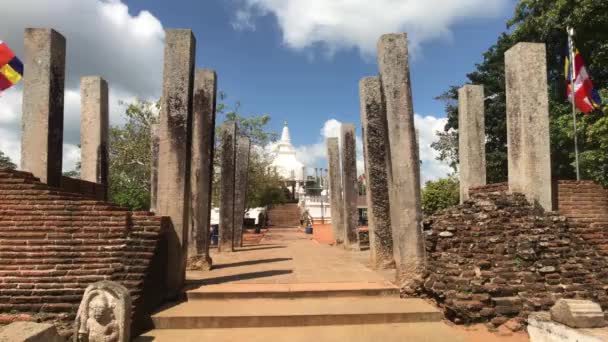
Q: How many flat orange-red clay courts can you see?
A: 0